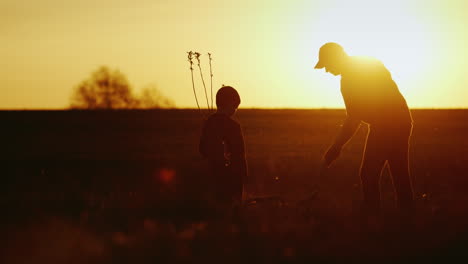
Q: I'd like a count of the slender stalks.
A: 3